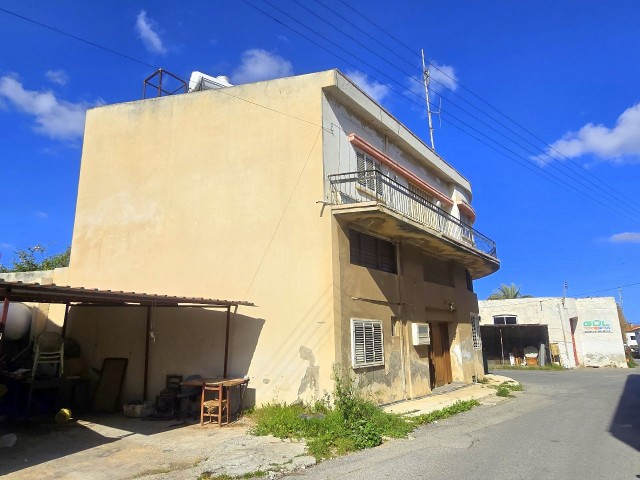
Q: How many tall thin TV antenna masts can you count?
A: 1